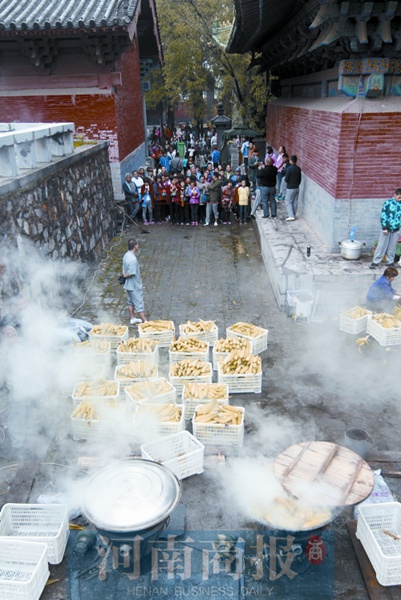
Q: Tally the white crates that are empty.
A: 4